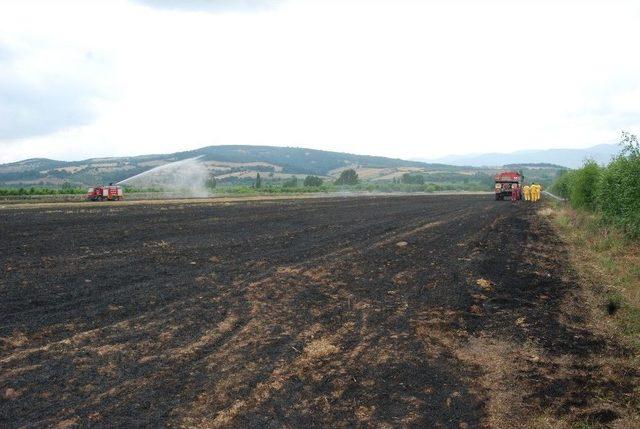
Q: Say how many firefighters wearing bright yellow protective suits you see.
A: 3